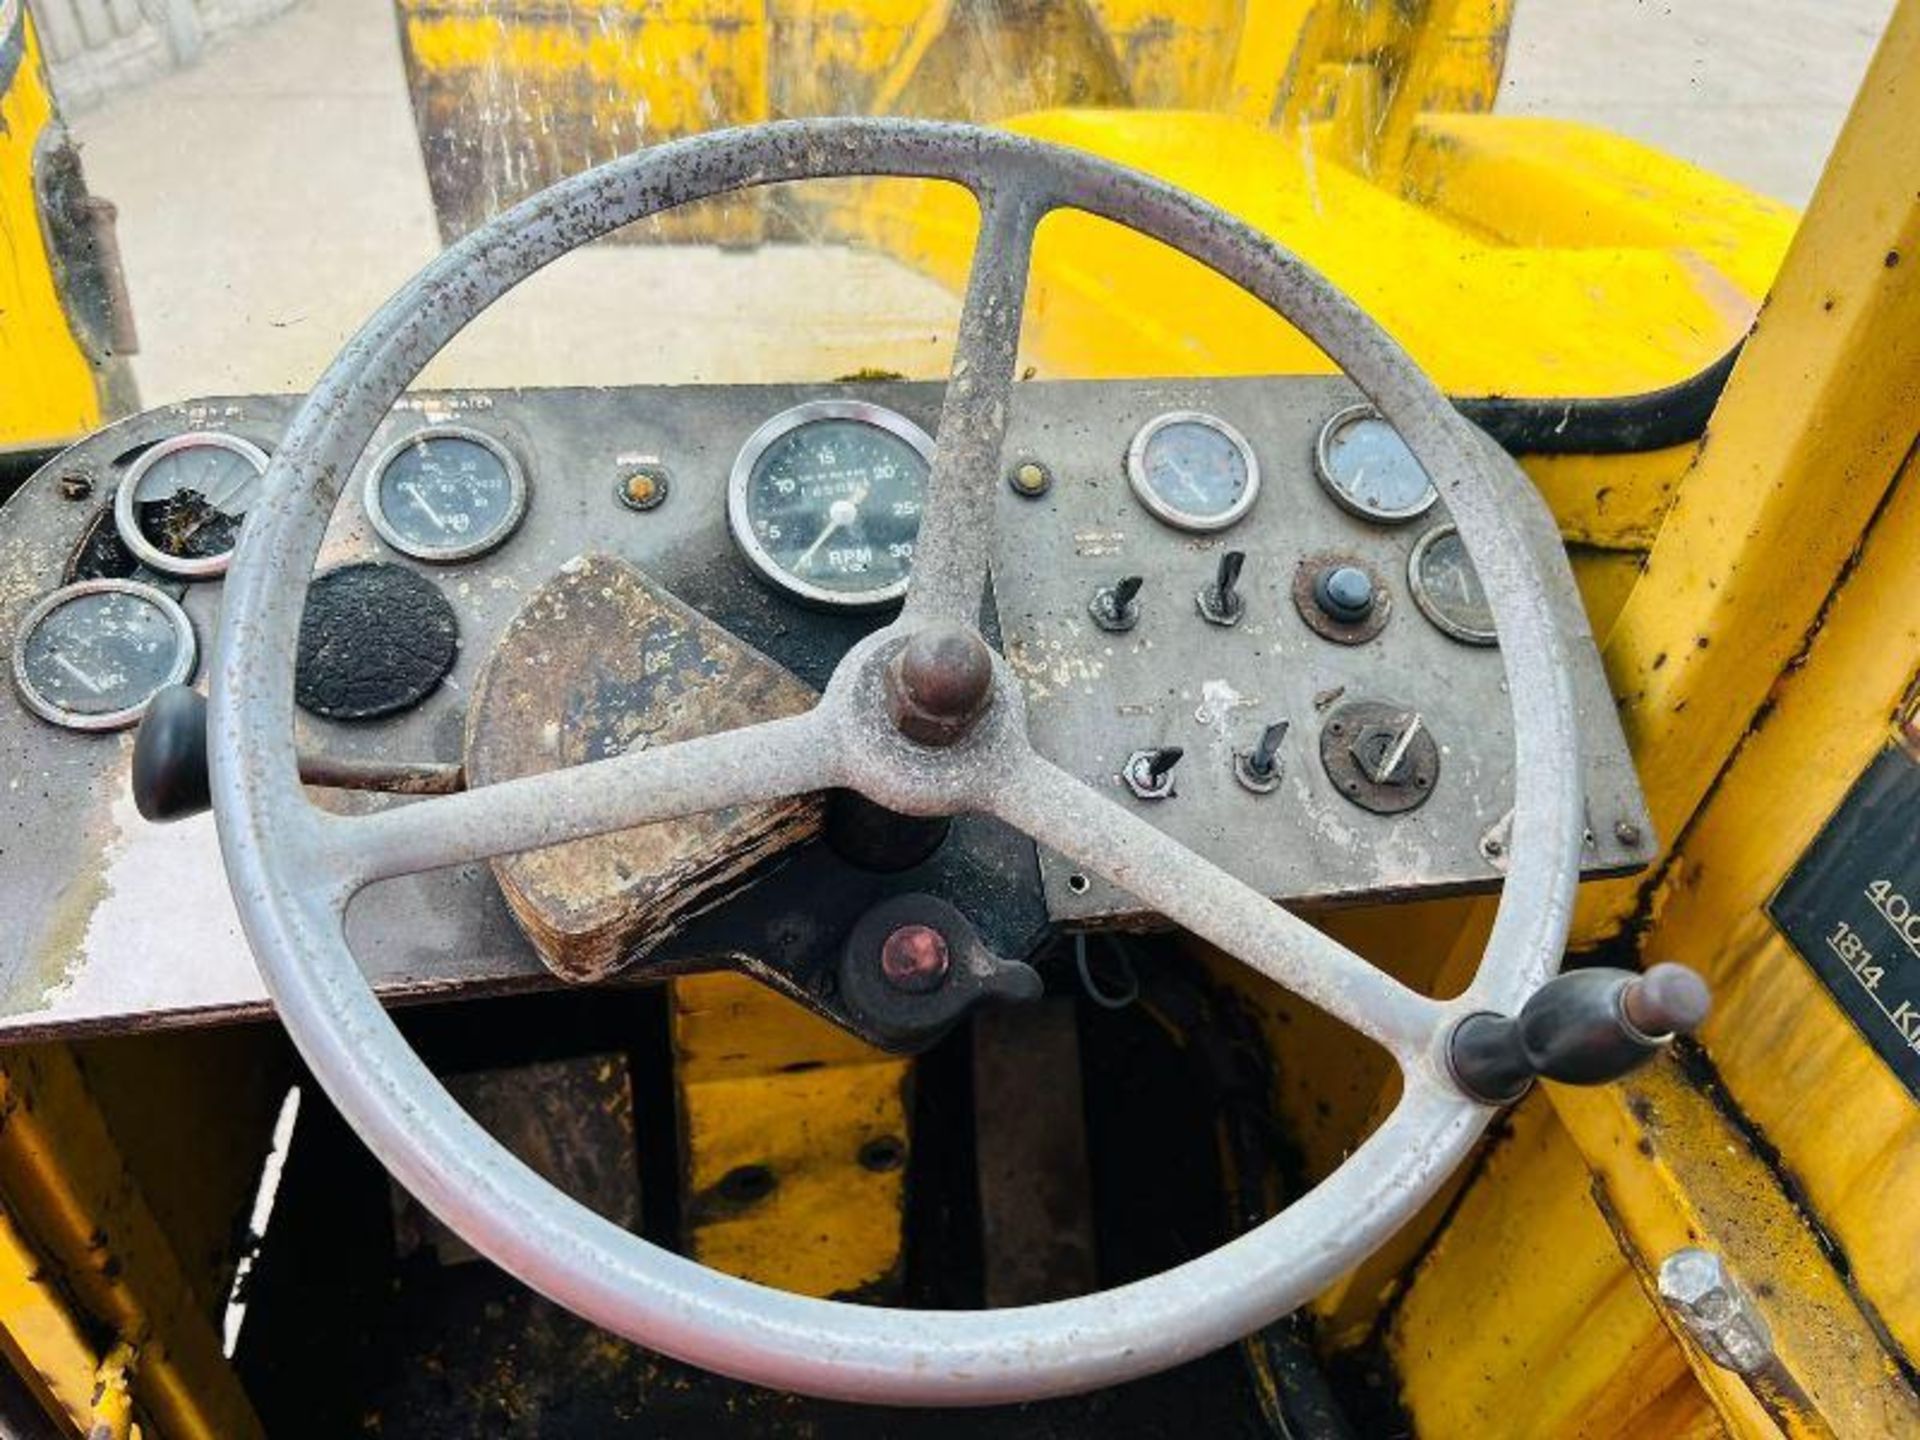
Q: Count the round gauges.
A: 7